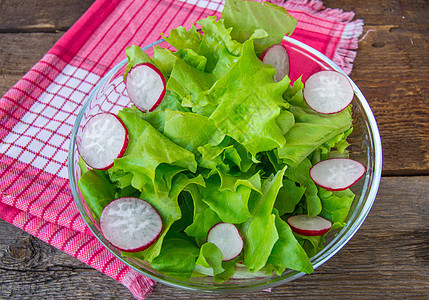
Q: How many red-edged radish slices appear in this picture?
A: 8